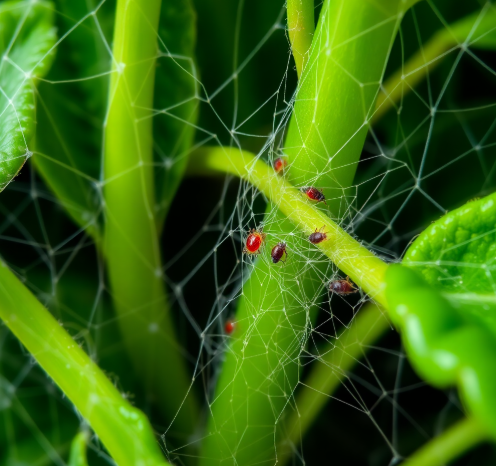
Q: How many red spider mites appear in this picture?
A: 7